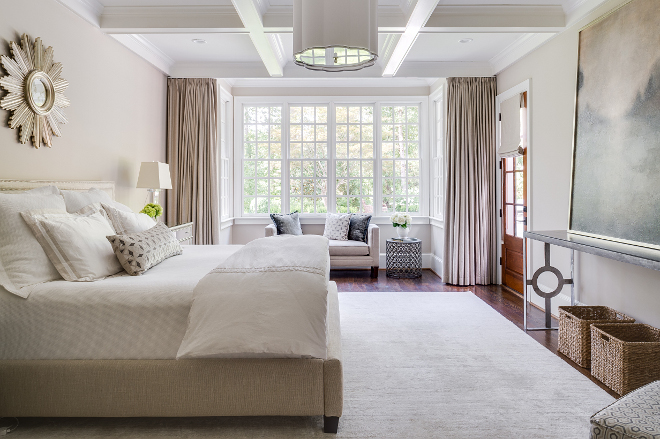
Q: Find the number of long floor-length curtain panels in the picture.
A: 2